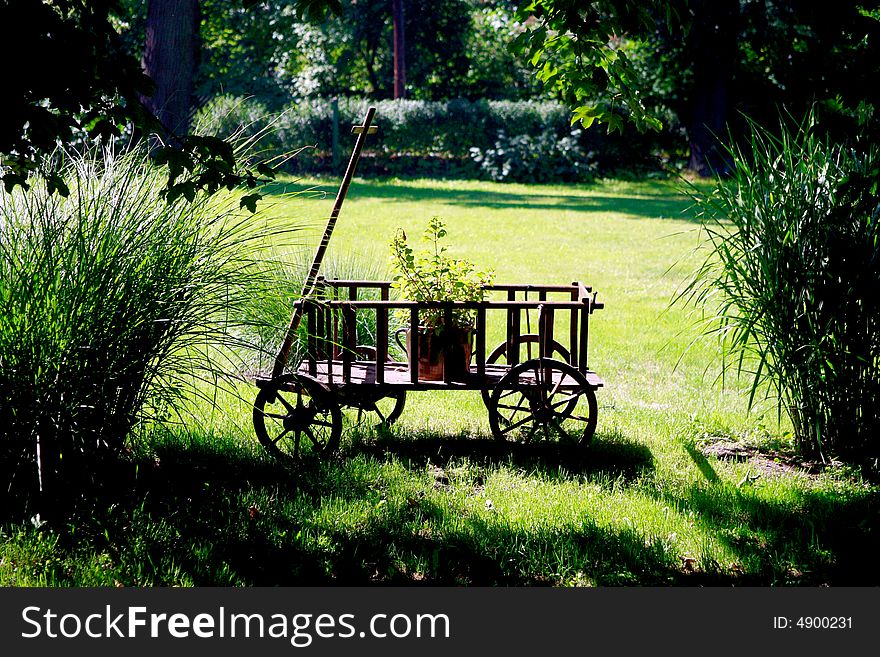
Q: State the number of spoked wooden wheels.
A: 4